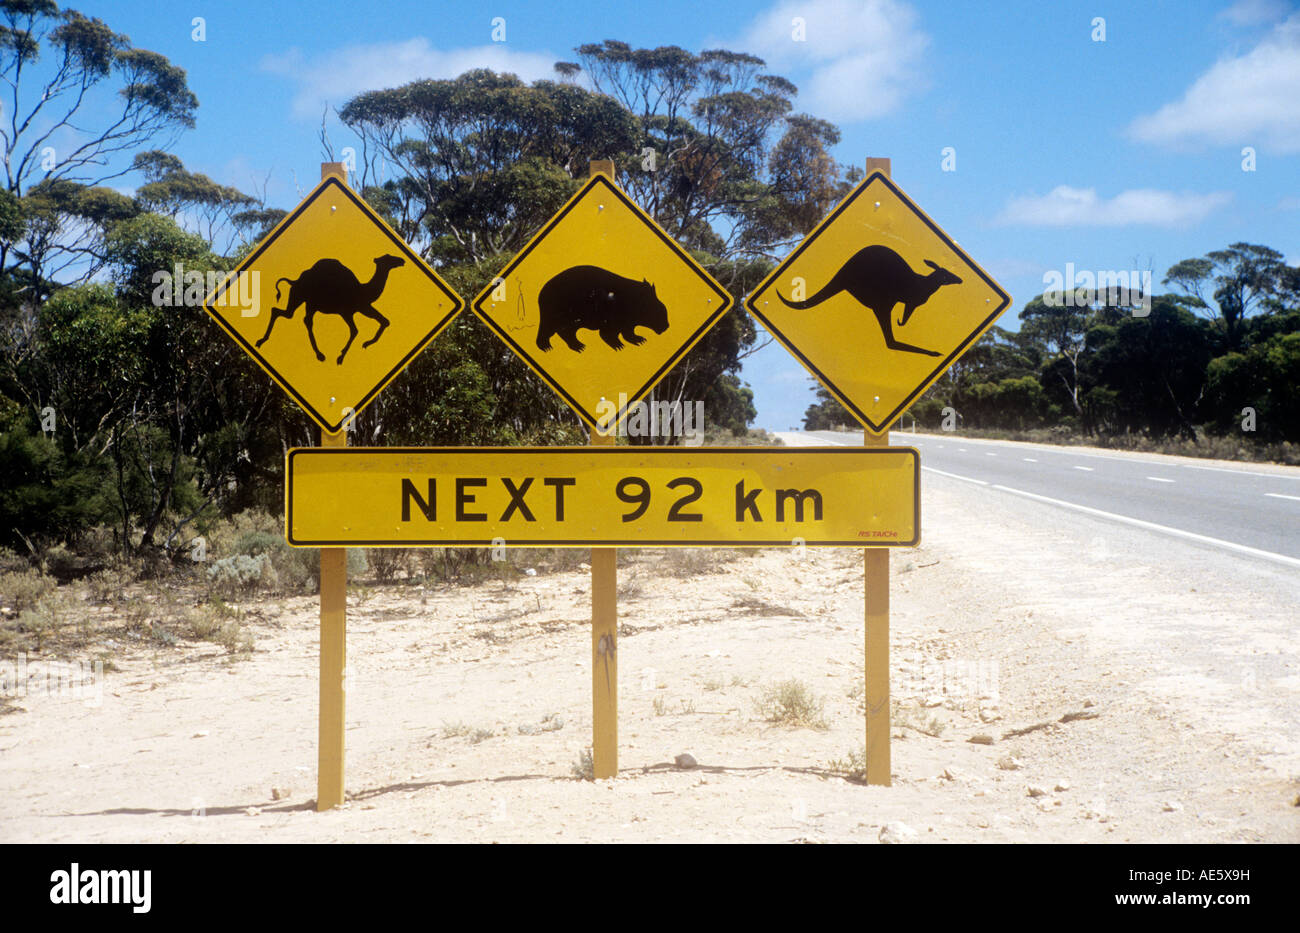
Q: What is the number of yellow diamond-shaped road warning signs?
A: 3